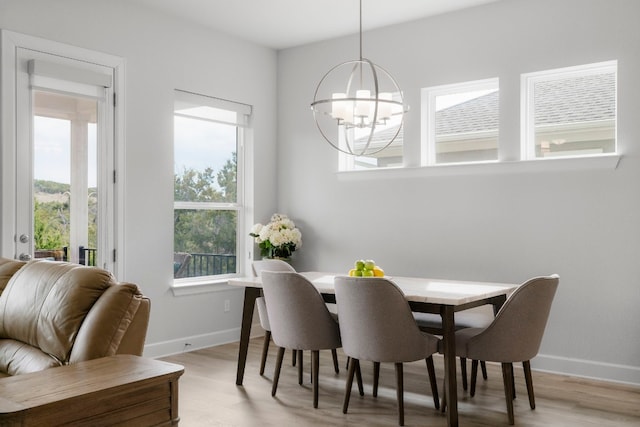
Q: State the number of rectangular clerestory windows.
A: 3